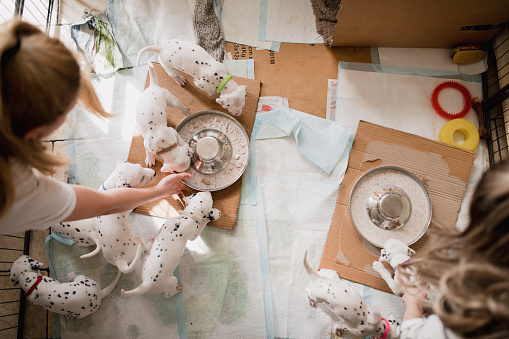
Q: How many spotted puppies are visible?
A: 8